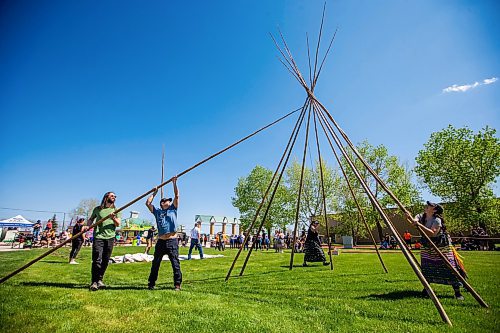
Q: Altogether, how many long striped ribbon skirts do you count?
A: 2